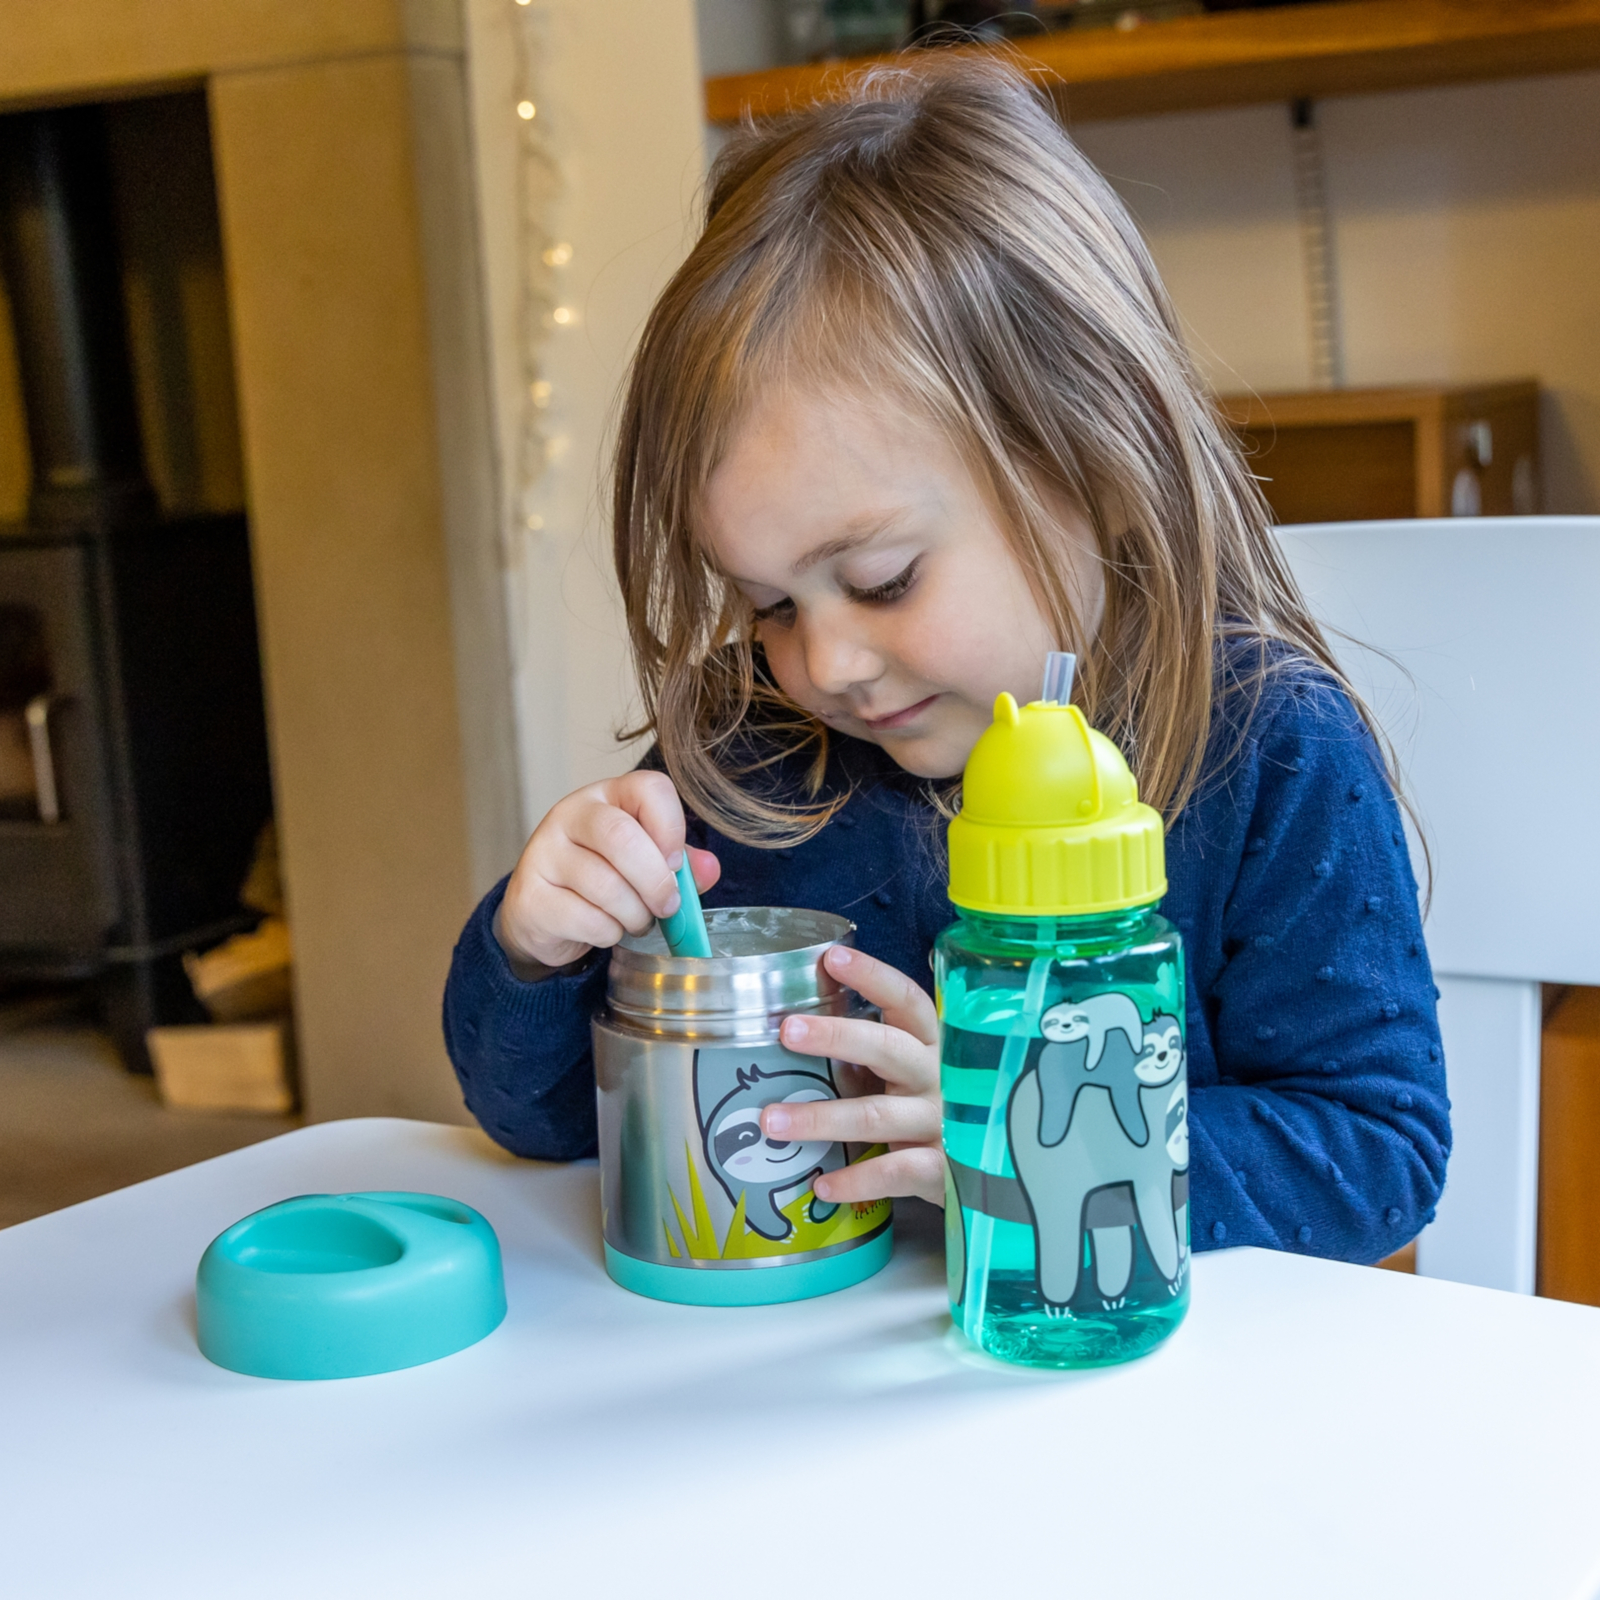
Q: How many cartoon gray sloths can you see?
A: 4